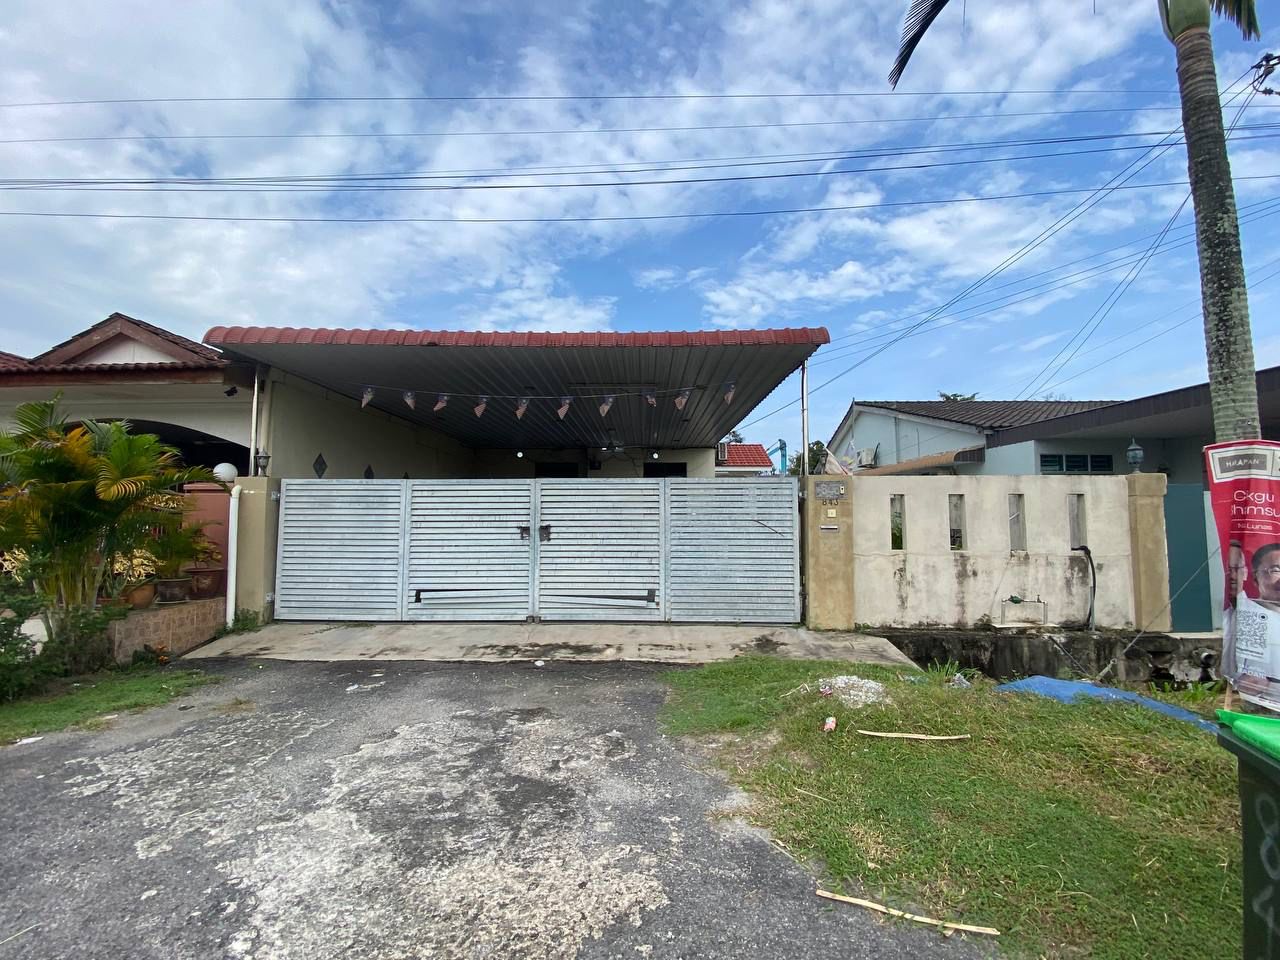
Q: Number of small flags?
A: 10